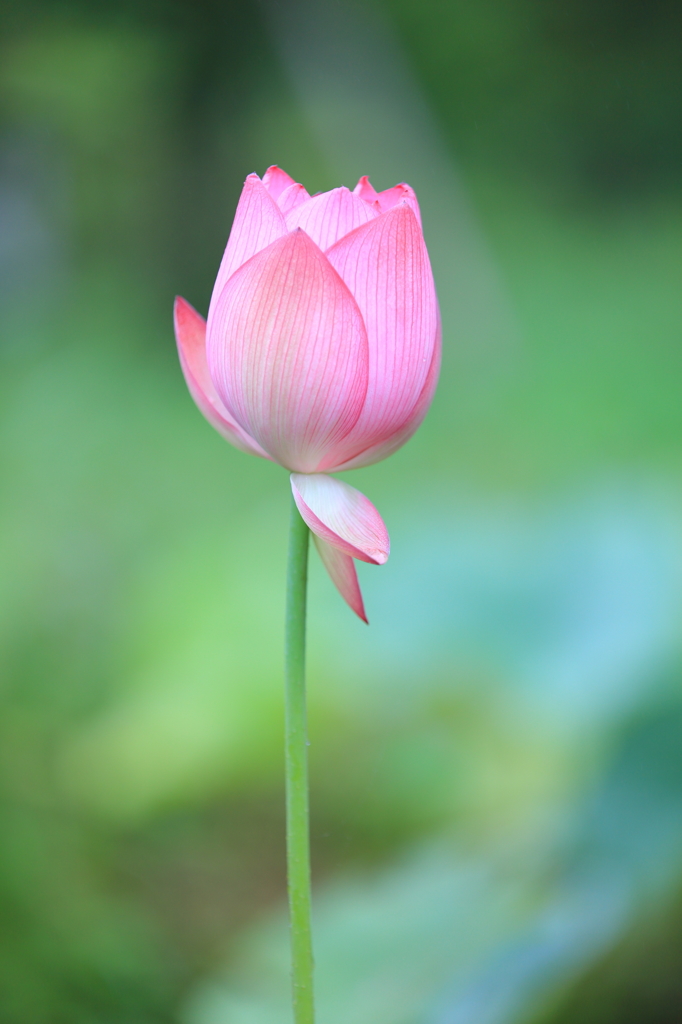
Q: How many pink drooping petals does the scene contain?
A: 2